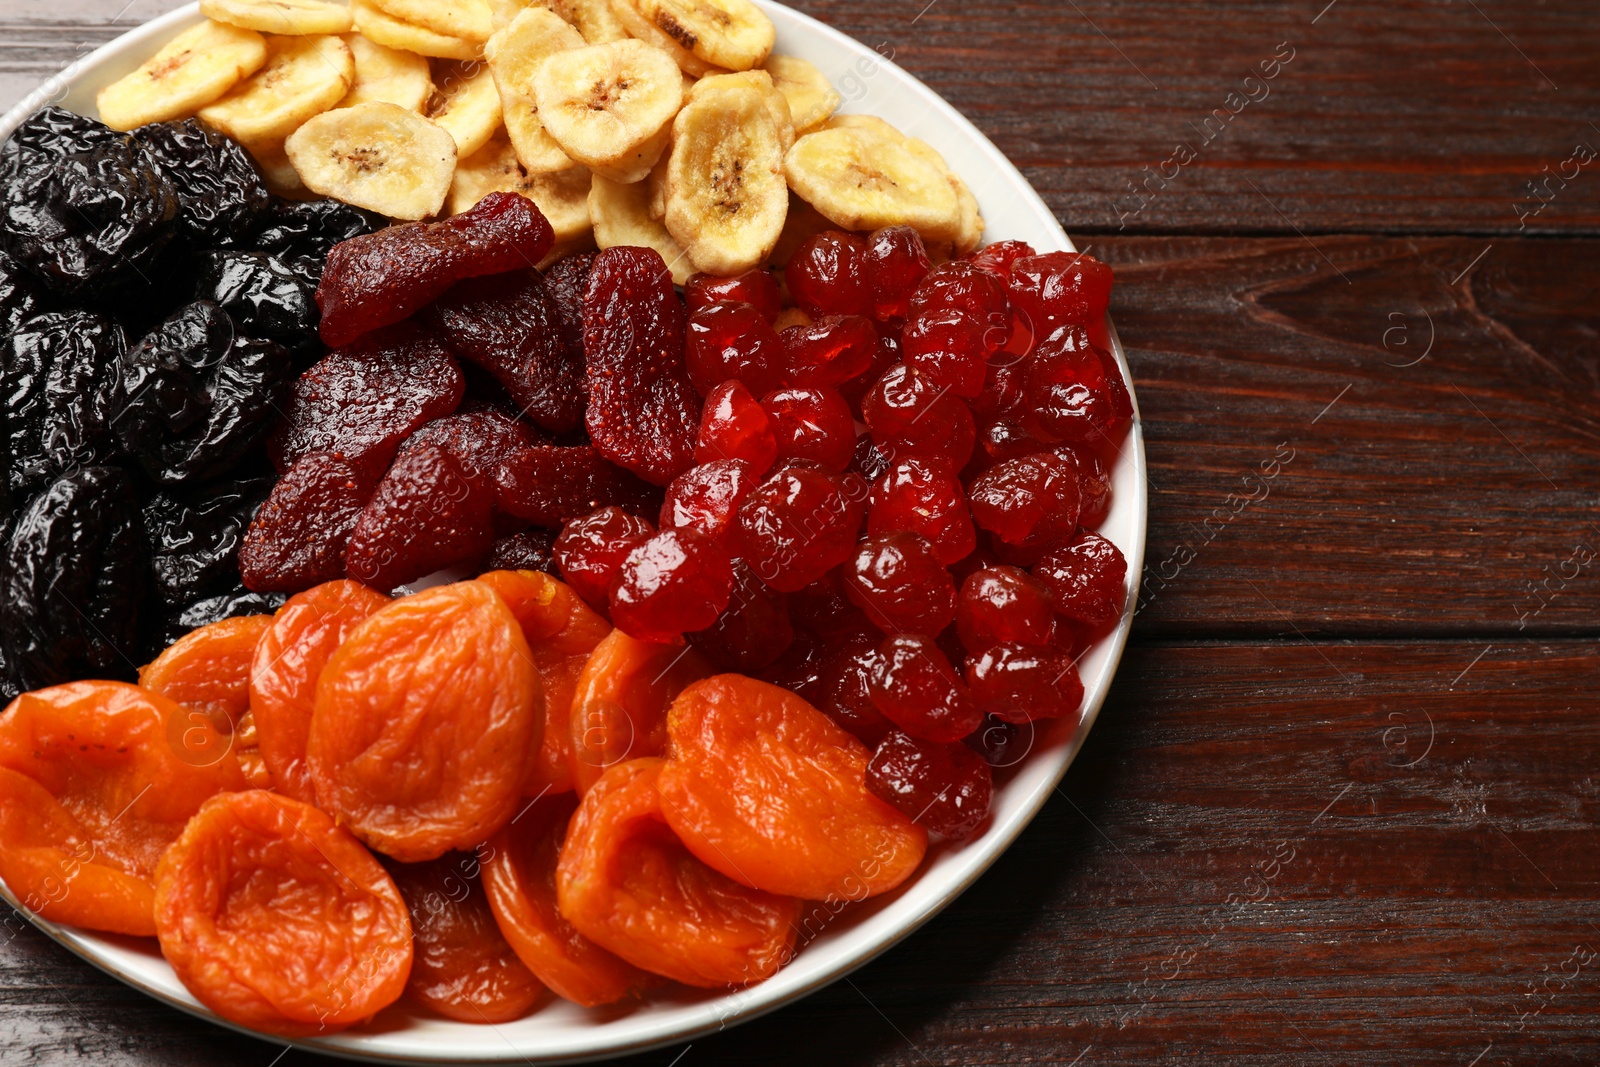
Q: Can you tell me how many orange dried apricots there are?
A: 11